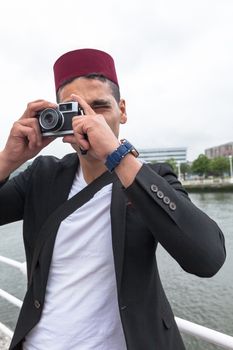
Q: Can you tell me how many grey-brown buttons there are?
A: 5